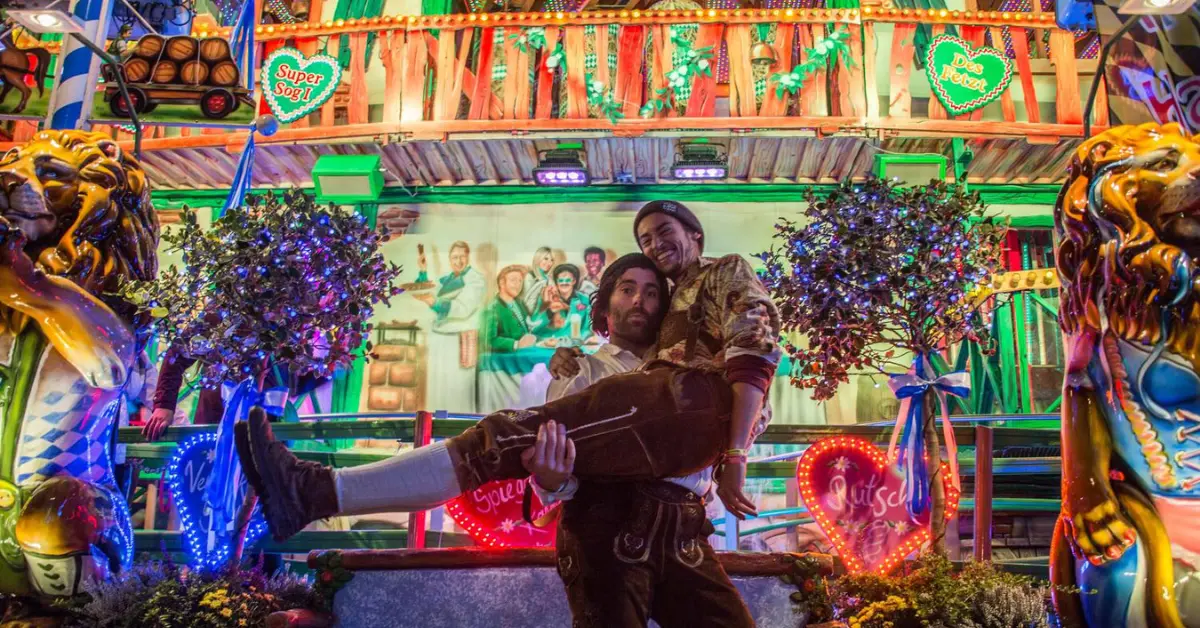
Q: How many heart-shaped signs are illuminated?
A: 3